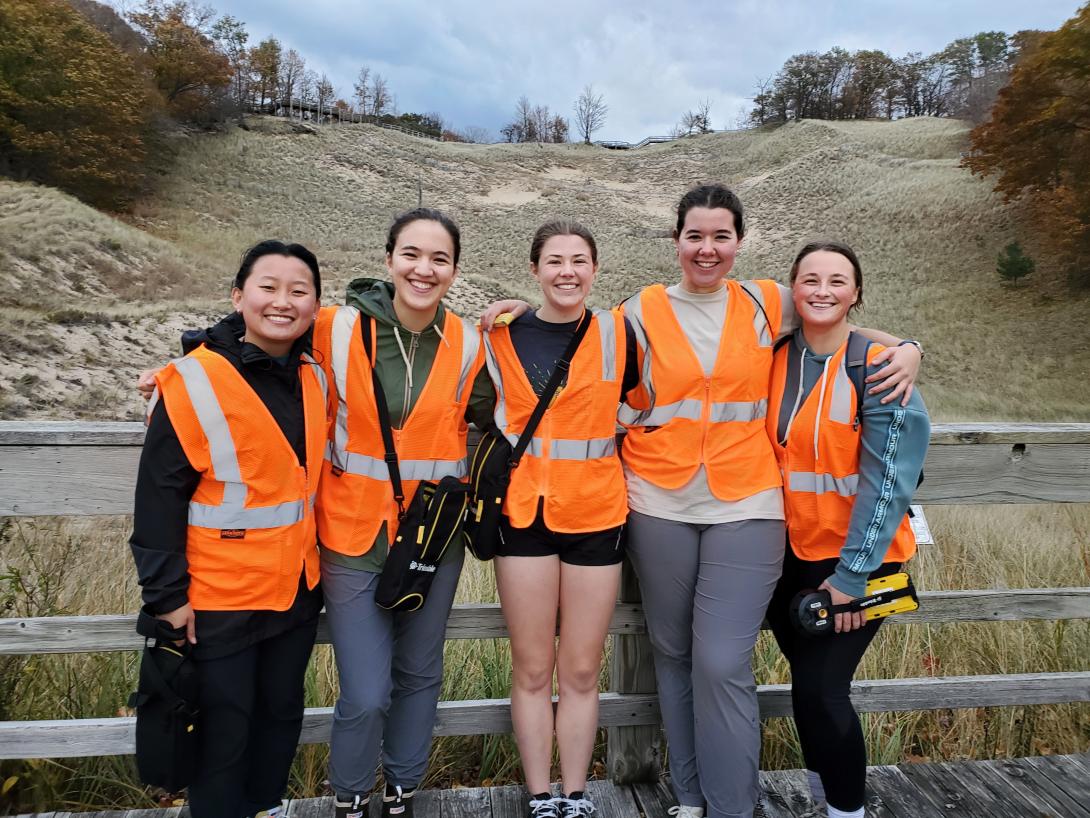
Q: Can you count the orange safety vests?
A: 5